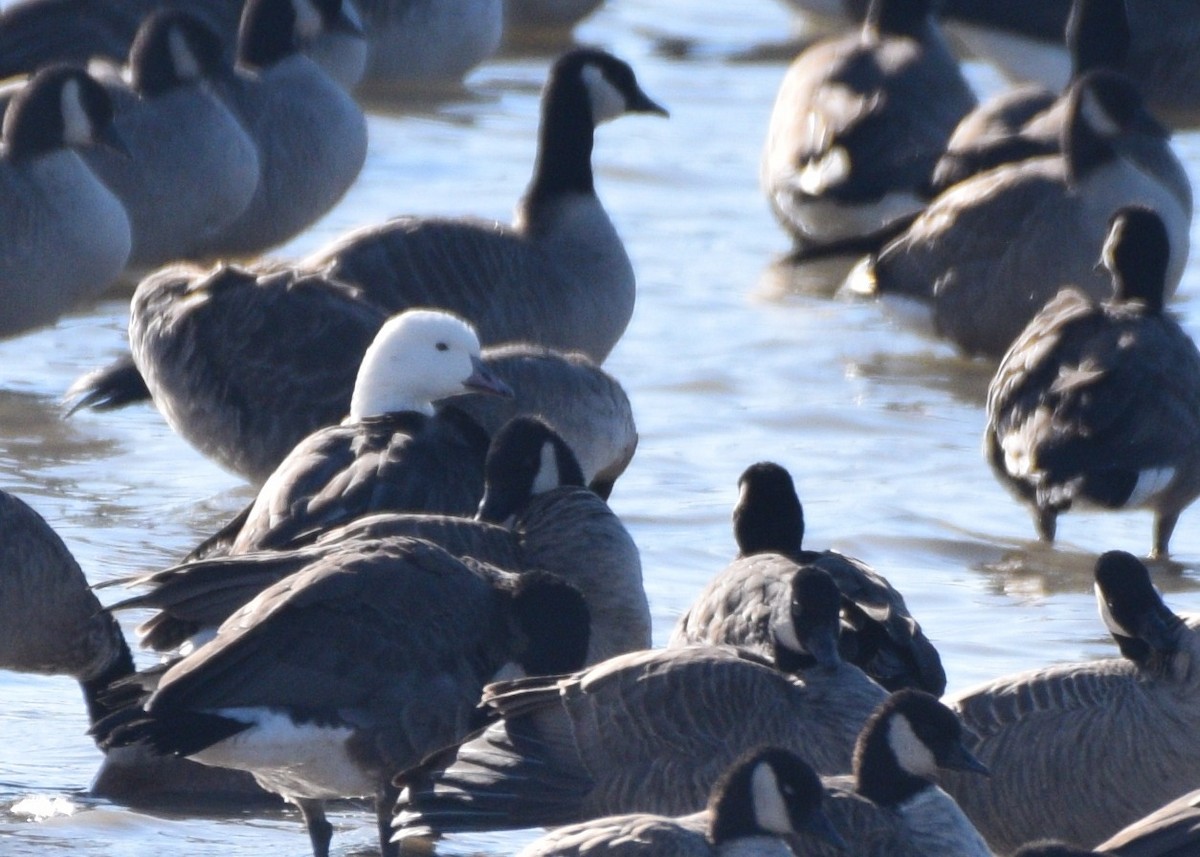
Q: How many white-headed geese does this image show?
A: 1